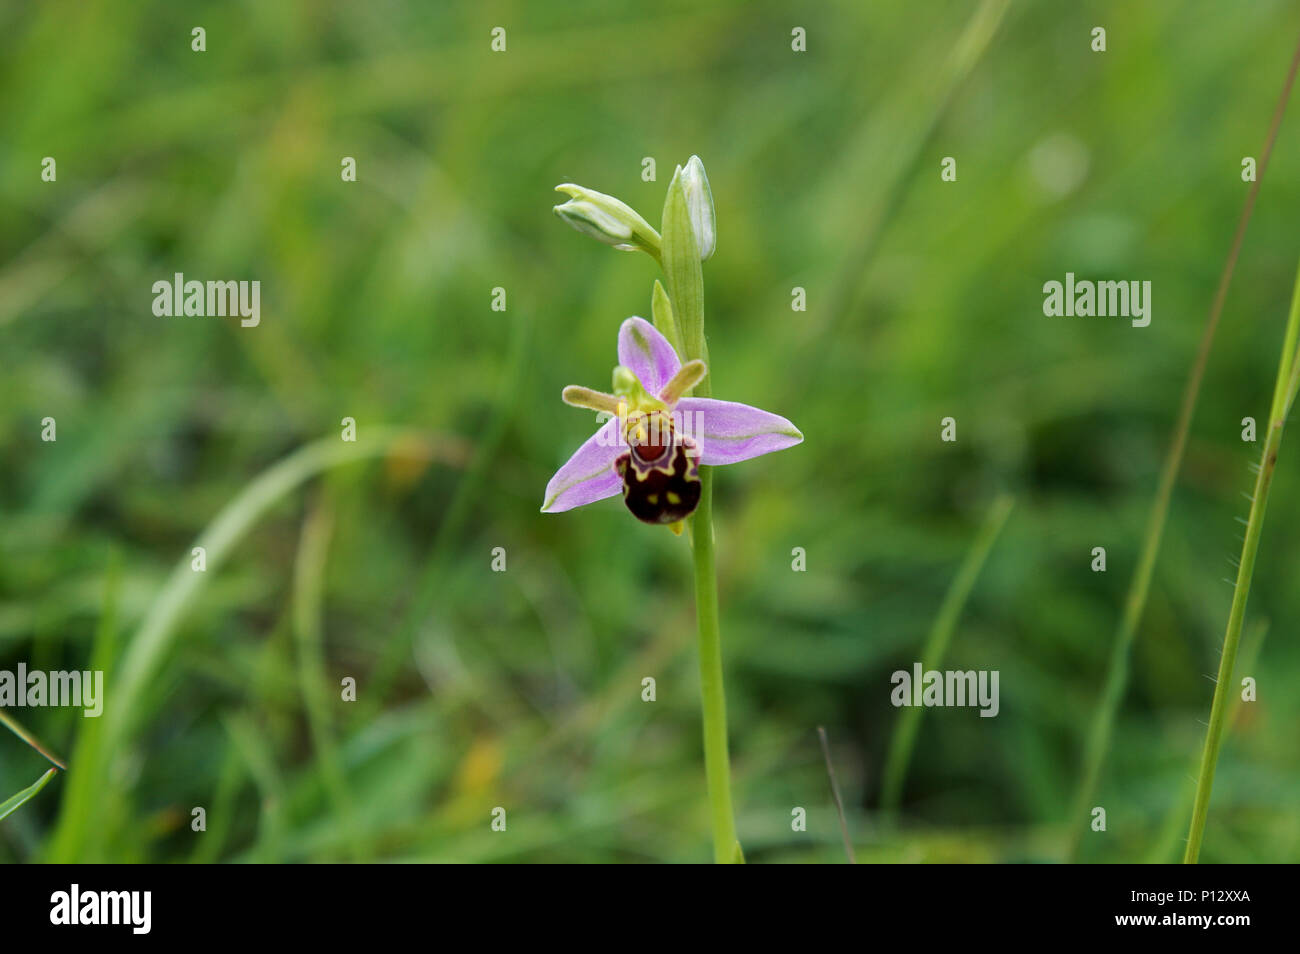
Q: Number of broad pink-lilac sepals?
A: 3